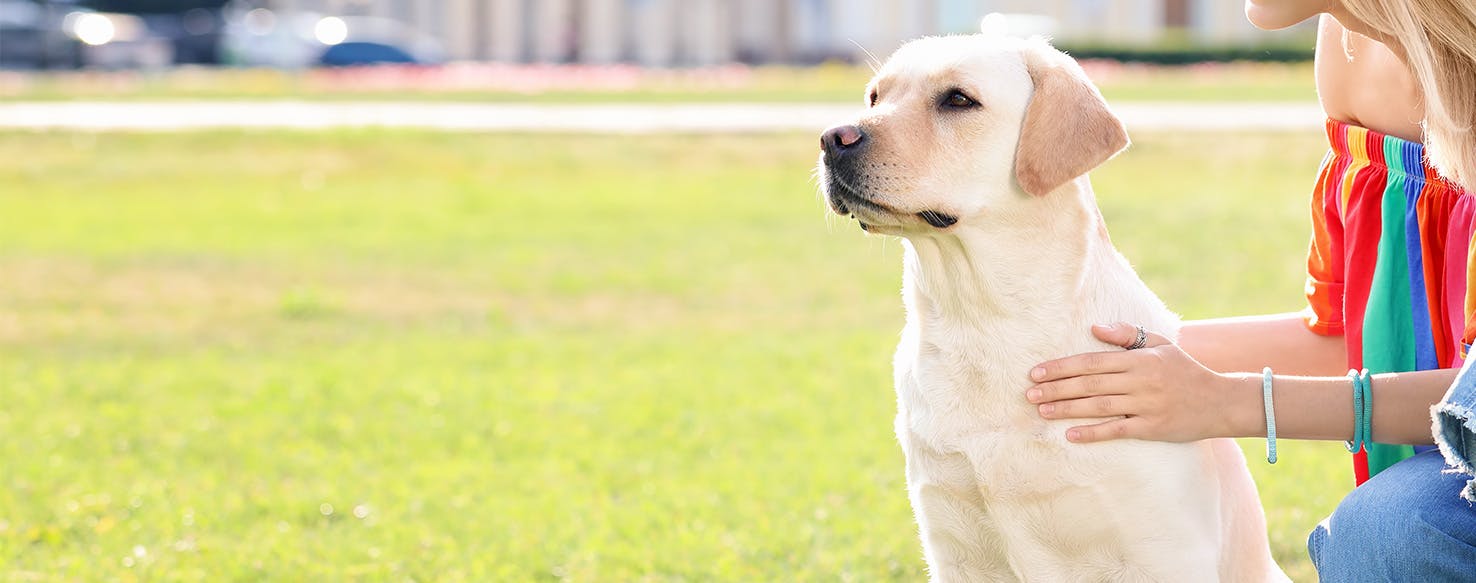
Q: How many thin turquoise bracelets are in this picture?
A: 3